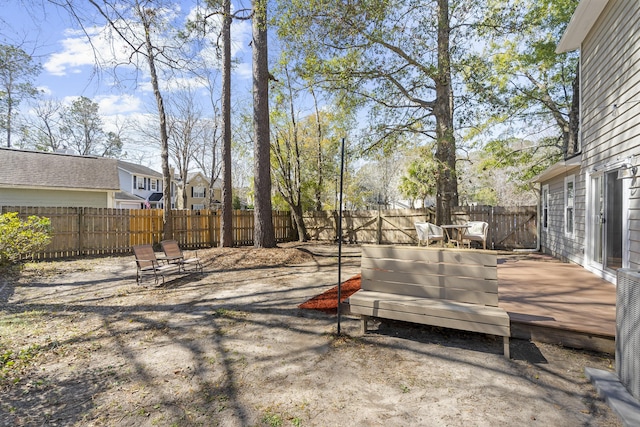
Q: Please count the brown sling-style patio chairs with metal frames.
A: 2